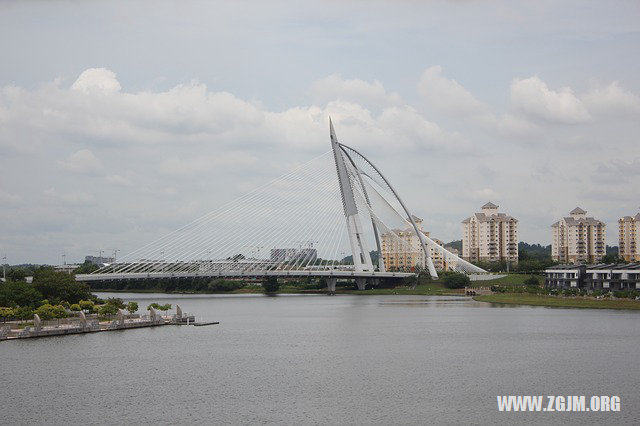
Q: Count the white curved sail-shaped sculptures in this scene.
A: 5